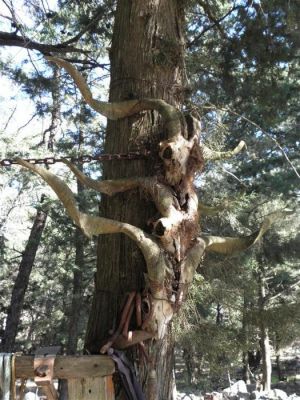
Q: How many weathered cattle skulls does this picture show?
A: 3